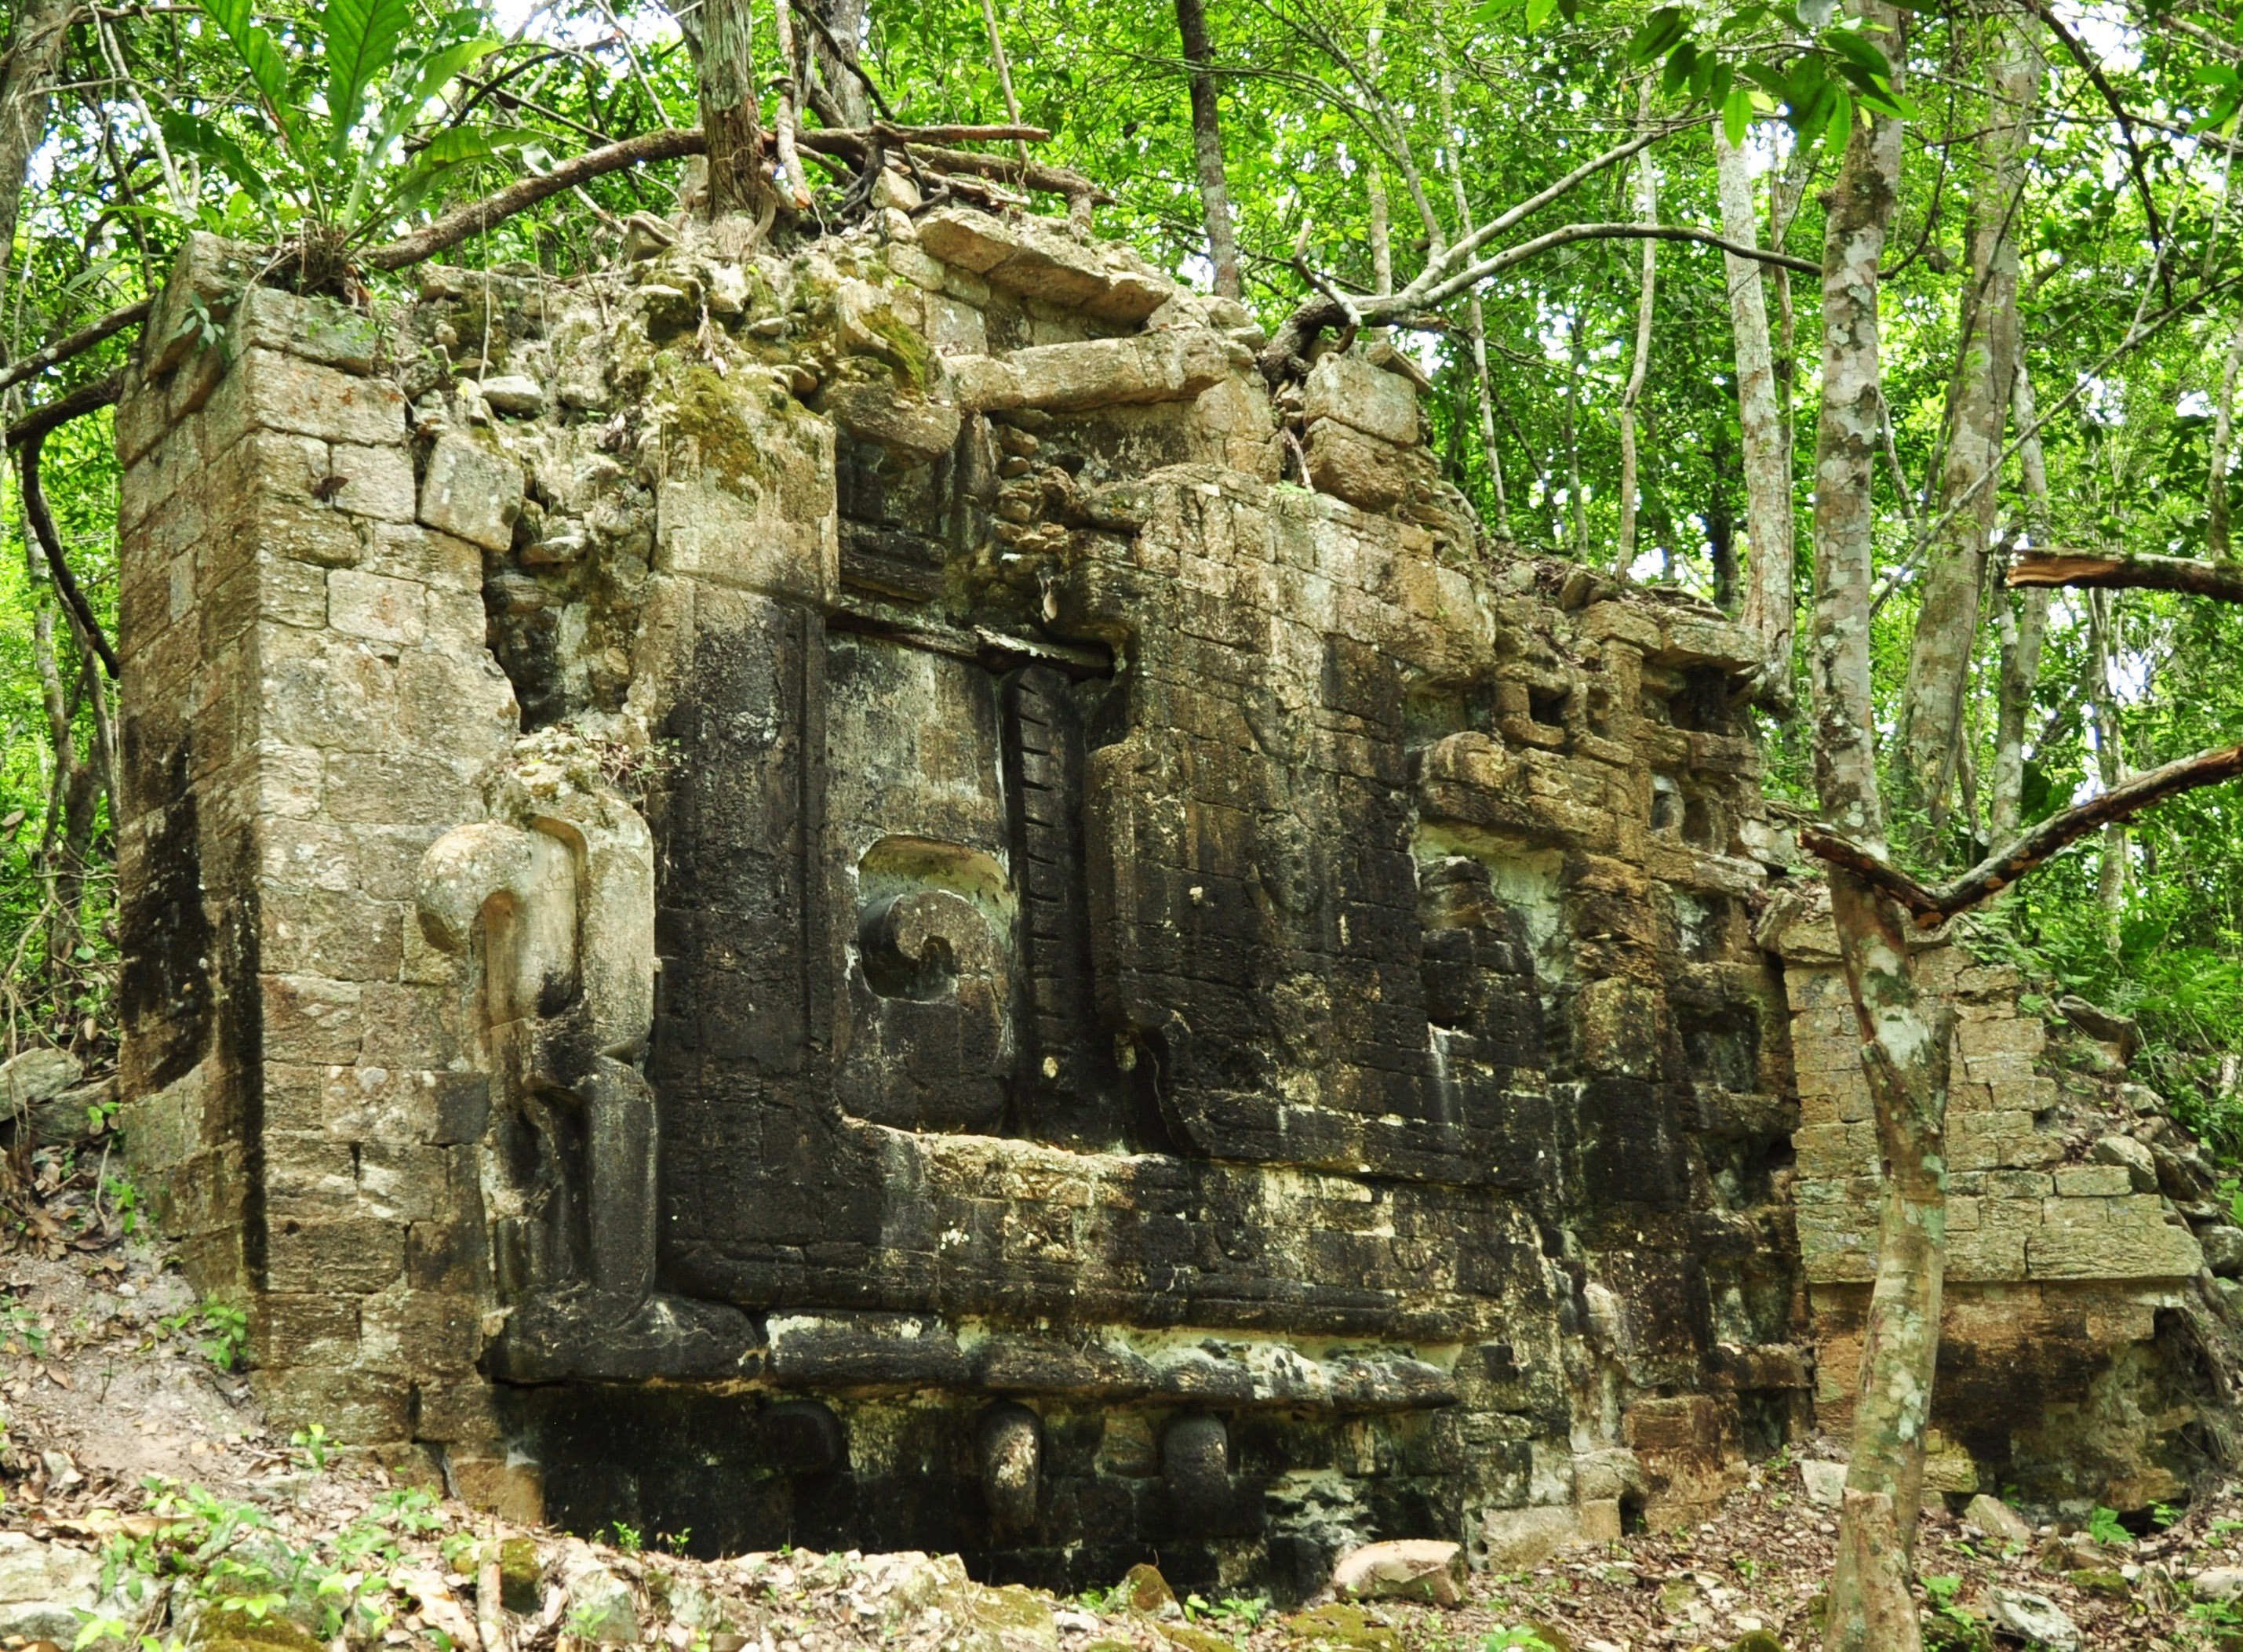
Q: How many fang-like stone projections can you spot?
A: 3